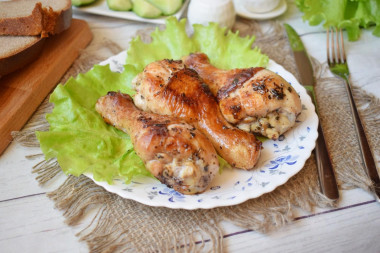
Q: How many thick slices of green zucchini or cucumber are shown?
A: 4